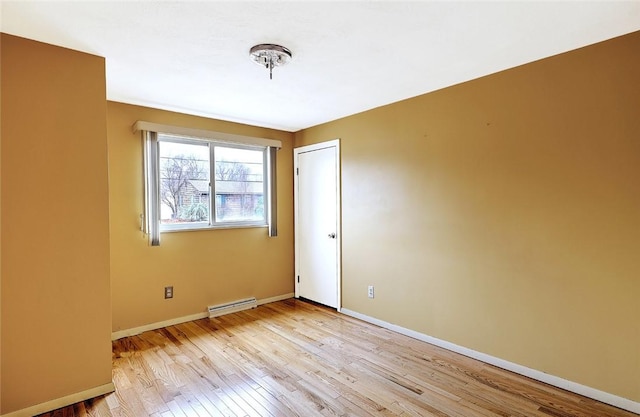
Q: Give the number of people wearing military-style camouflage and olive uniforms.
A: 0